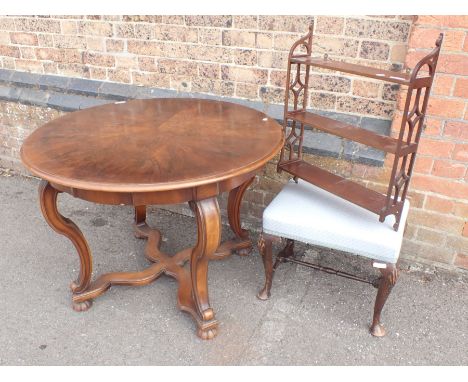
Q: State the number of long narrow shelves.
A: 3